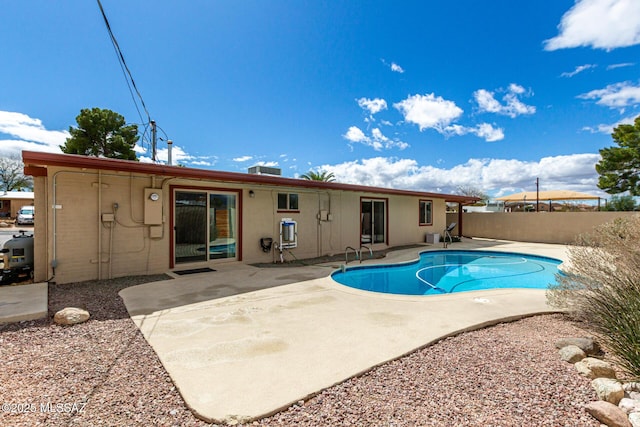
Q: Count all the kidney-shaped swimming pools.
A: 1